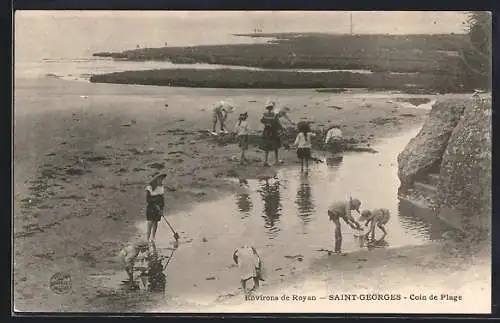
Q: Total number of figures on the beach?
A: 11